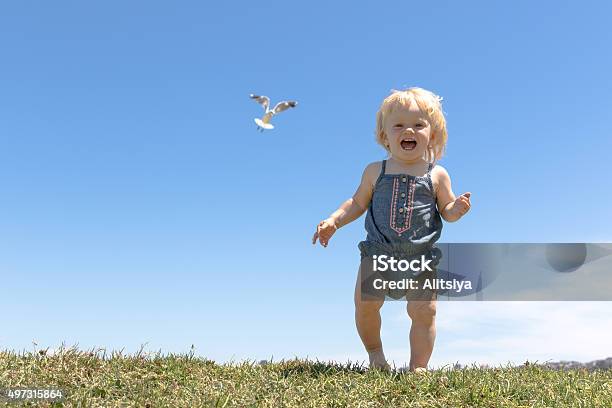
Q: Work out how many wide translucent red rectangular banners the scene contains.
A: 0